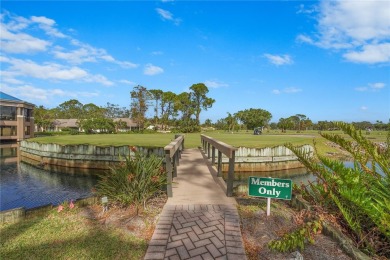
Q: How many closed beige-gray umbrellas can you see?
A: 0